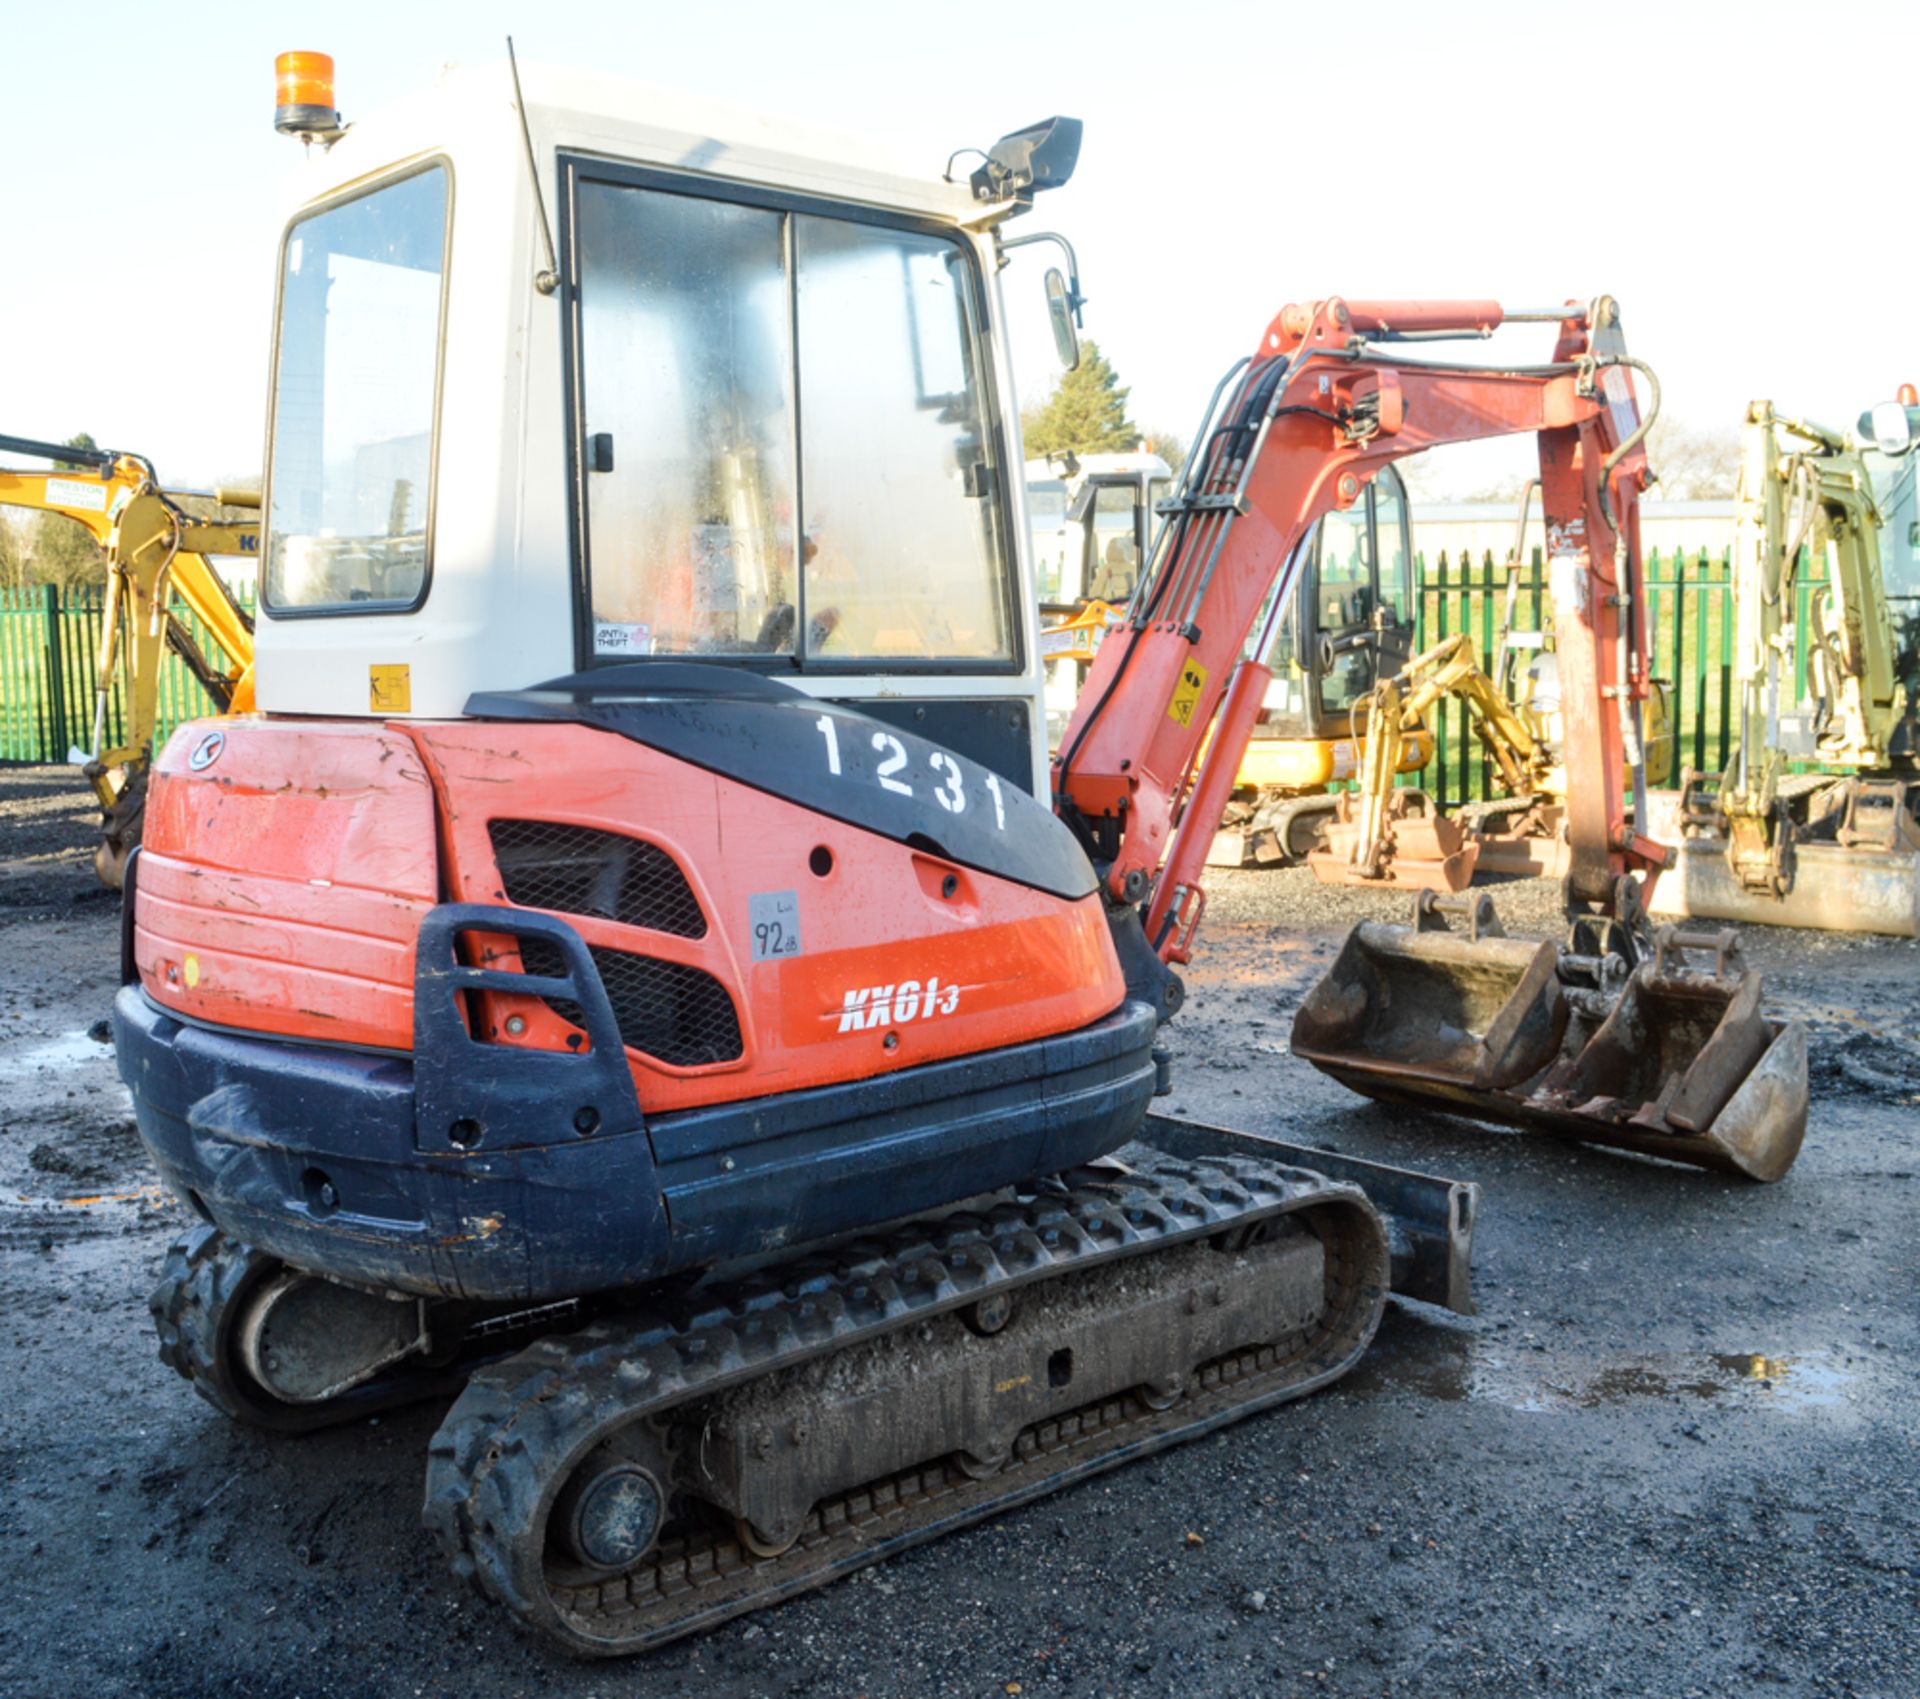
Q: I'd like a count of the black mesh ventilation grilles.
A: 2